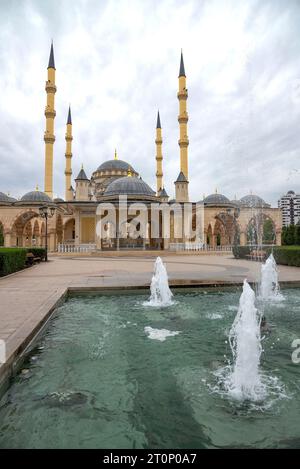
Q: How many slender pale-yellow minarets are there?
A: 4